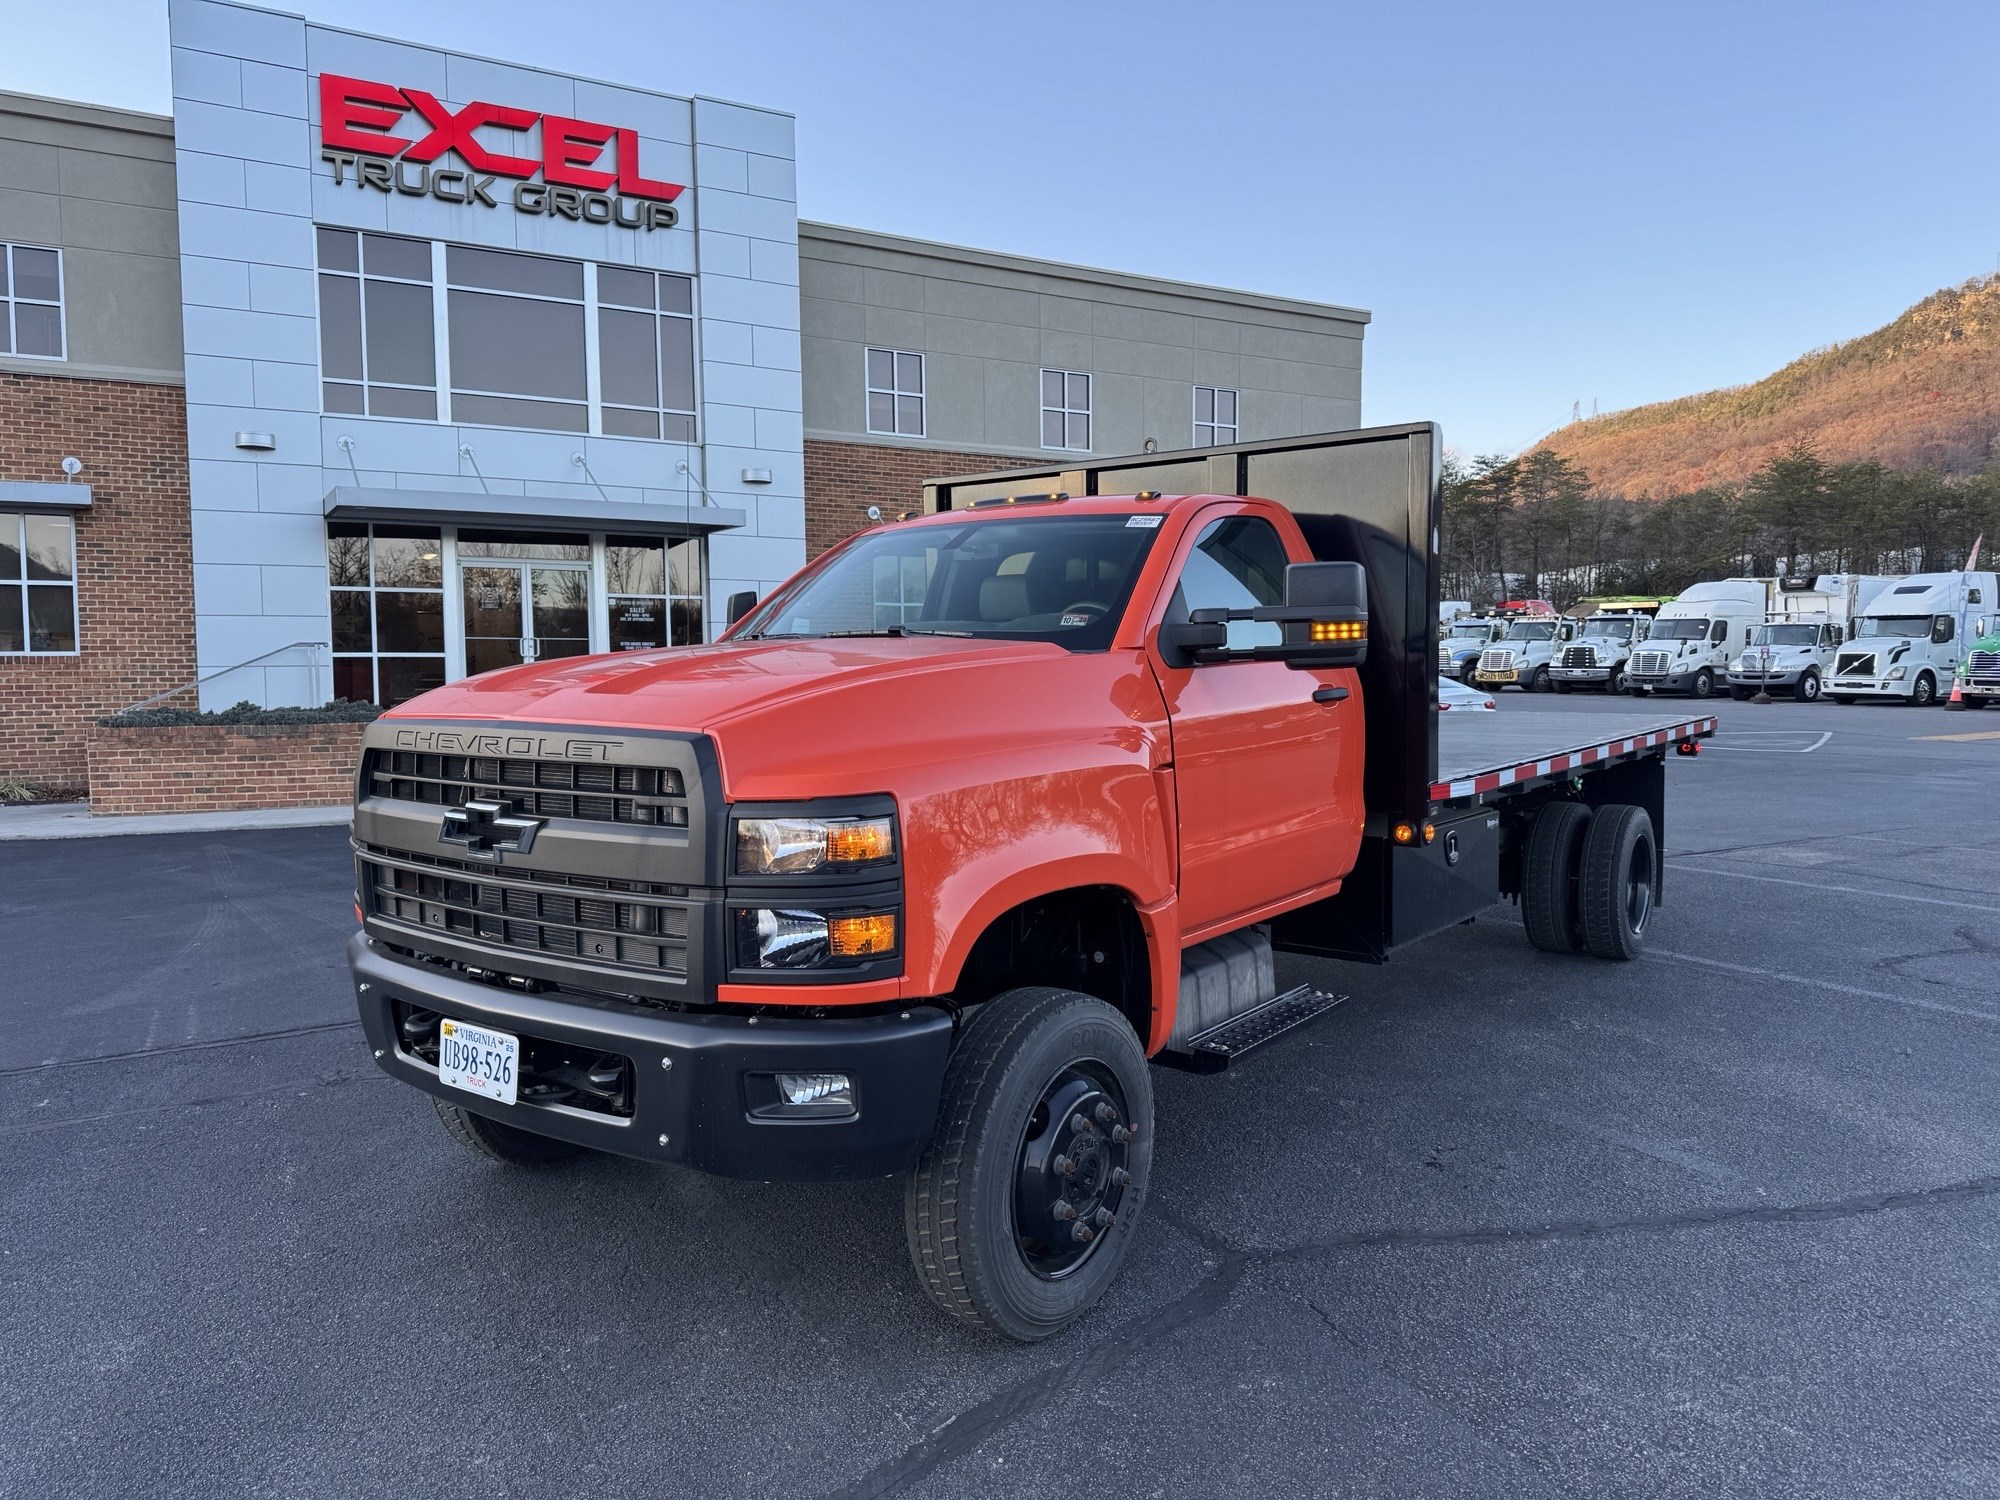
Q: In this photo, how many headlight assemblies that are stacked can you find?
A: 2